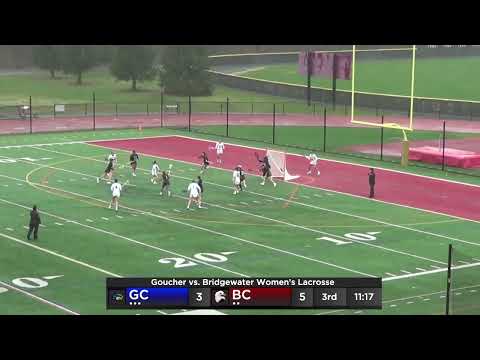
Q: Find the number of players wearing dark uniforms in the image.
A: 7